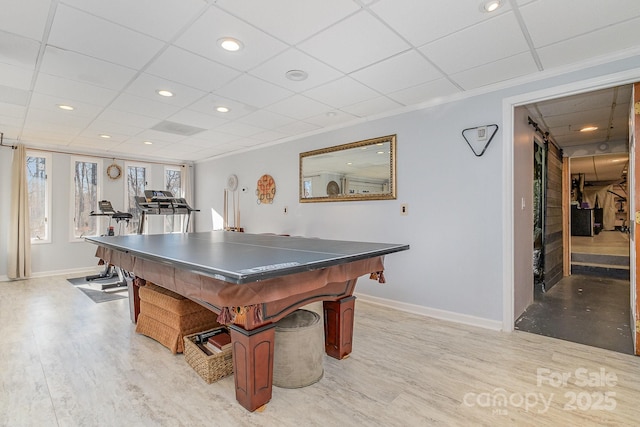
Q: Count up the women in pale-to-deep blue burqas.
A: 0